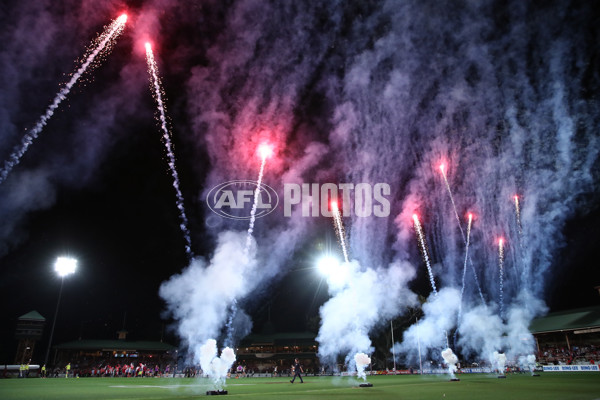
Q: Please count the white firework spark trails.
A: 9